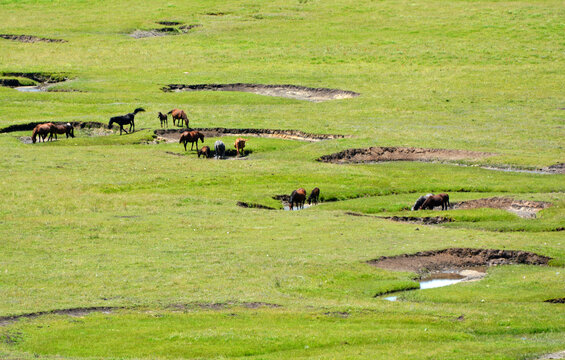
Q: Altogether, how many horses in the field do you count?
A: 13